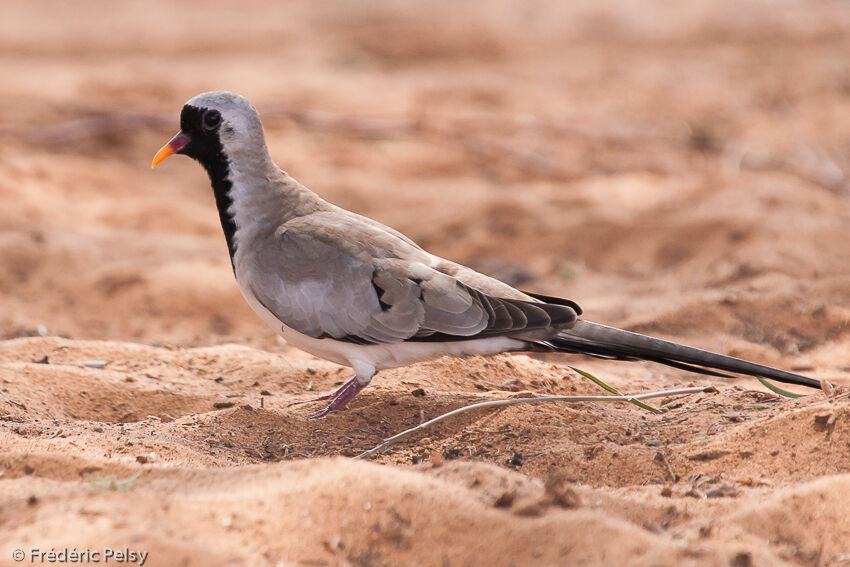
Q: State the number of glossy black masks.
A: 1